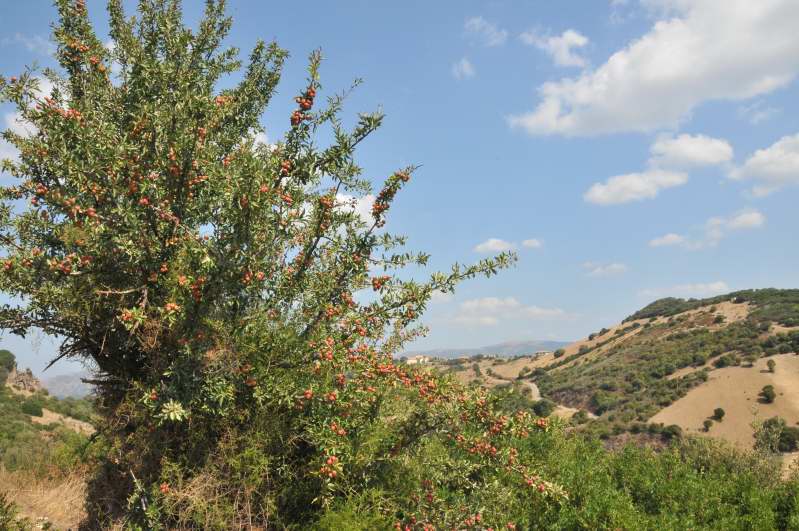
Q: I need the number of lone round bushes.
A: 4